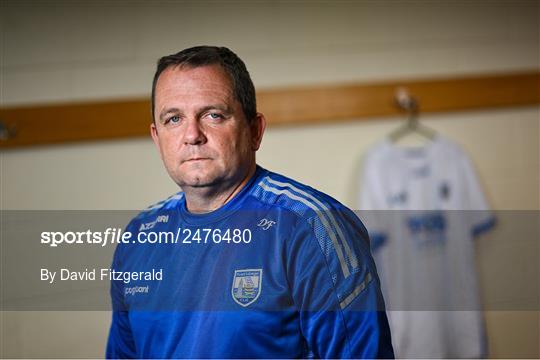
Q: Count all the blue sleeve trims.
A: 2